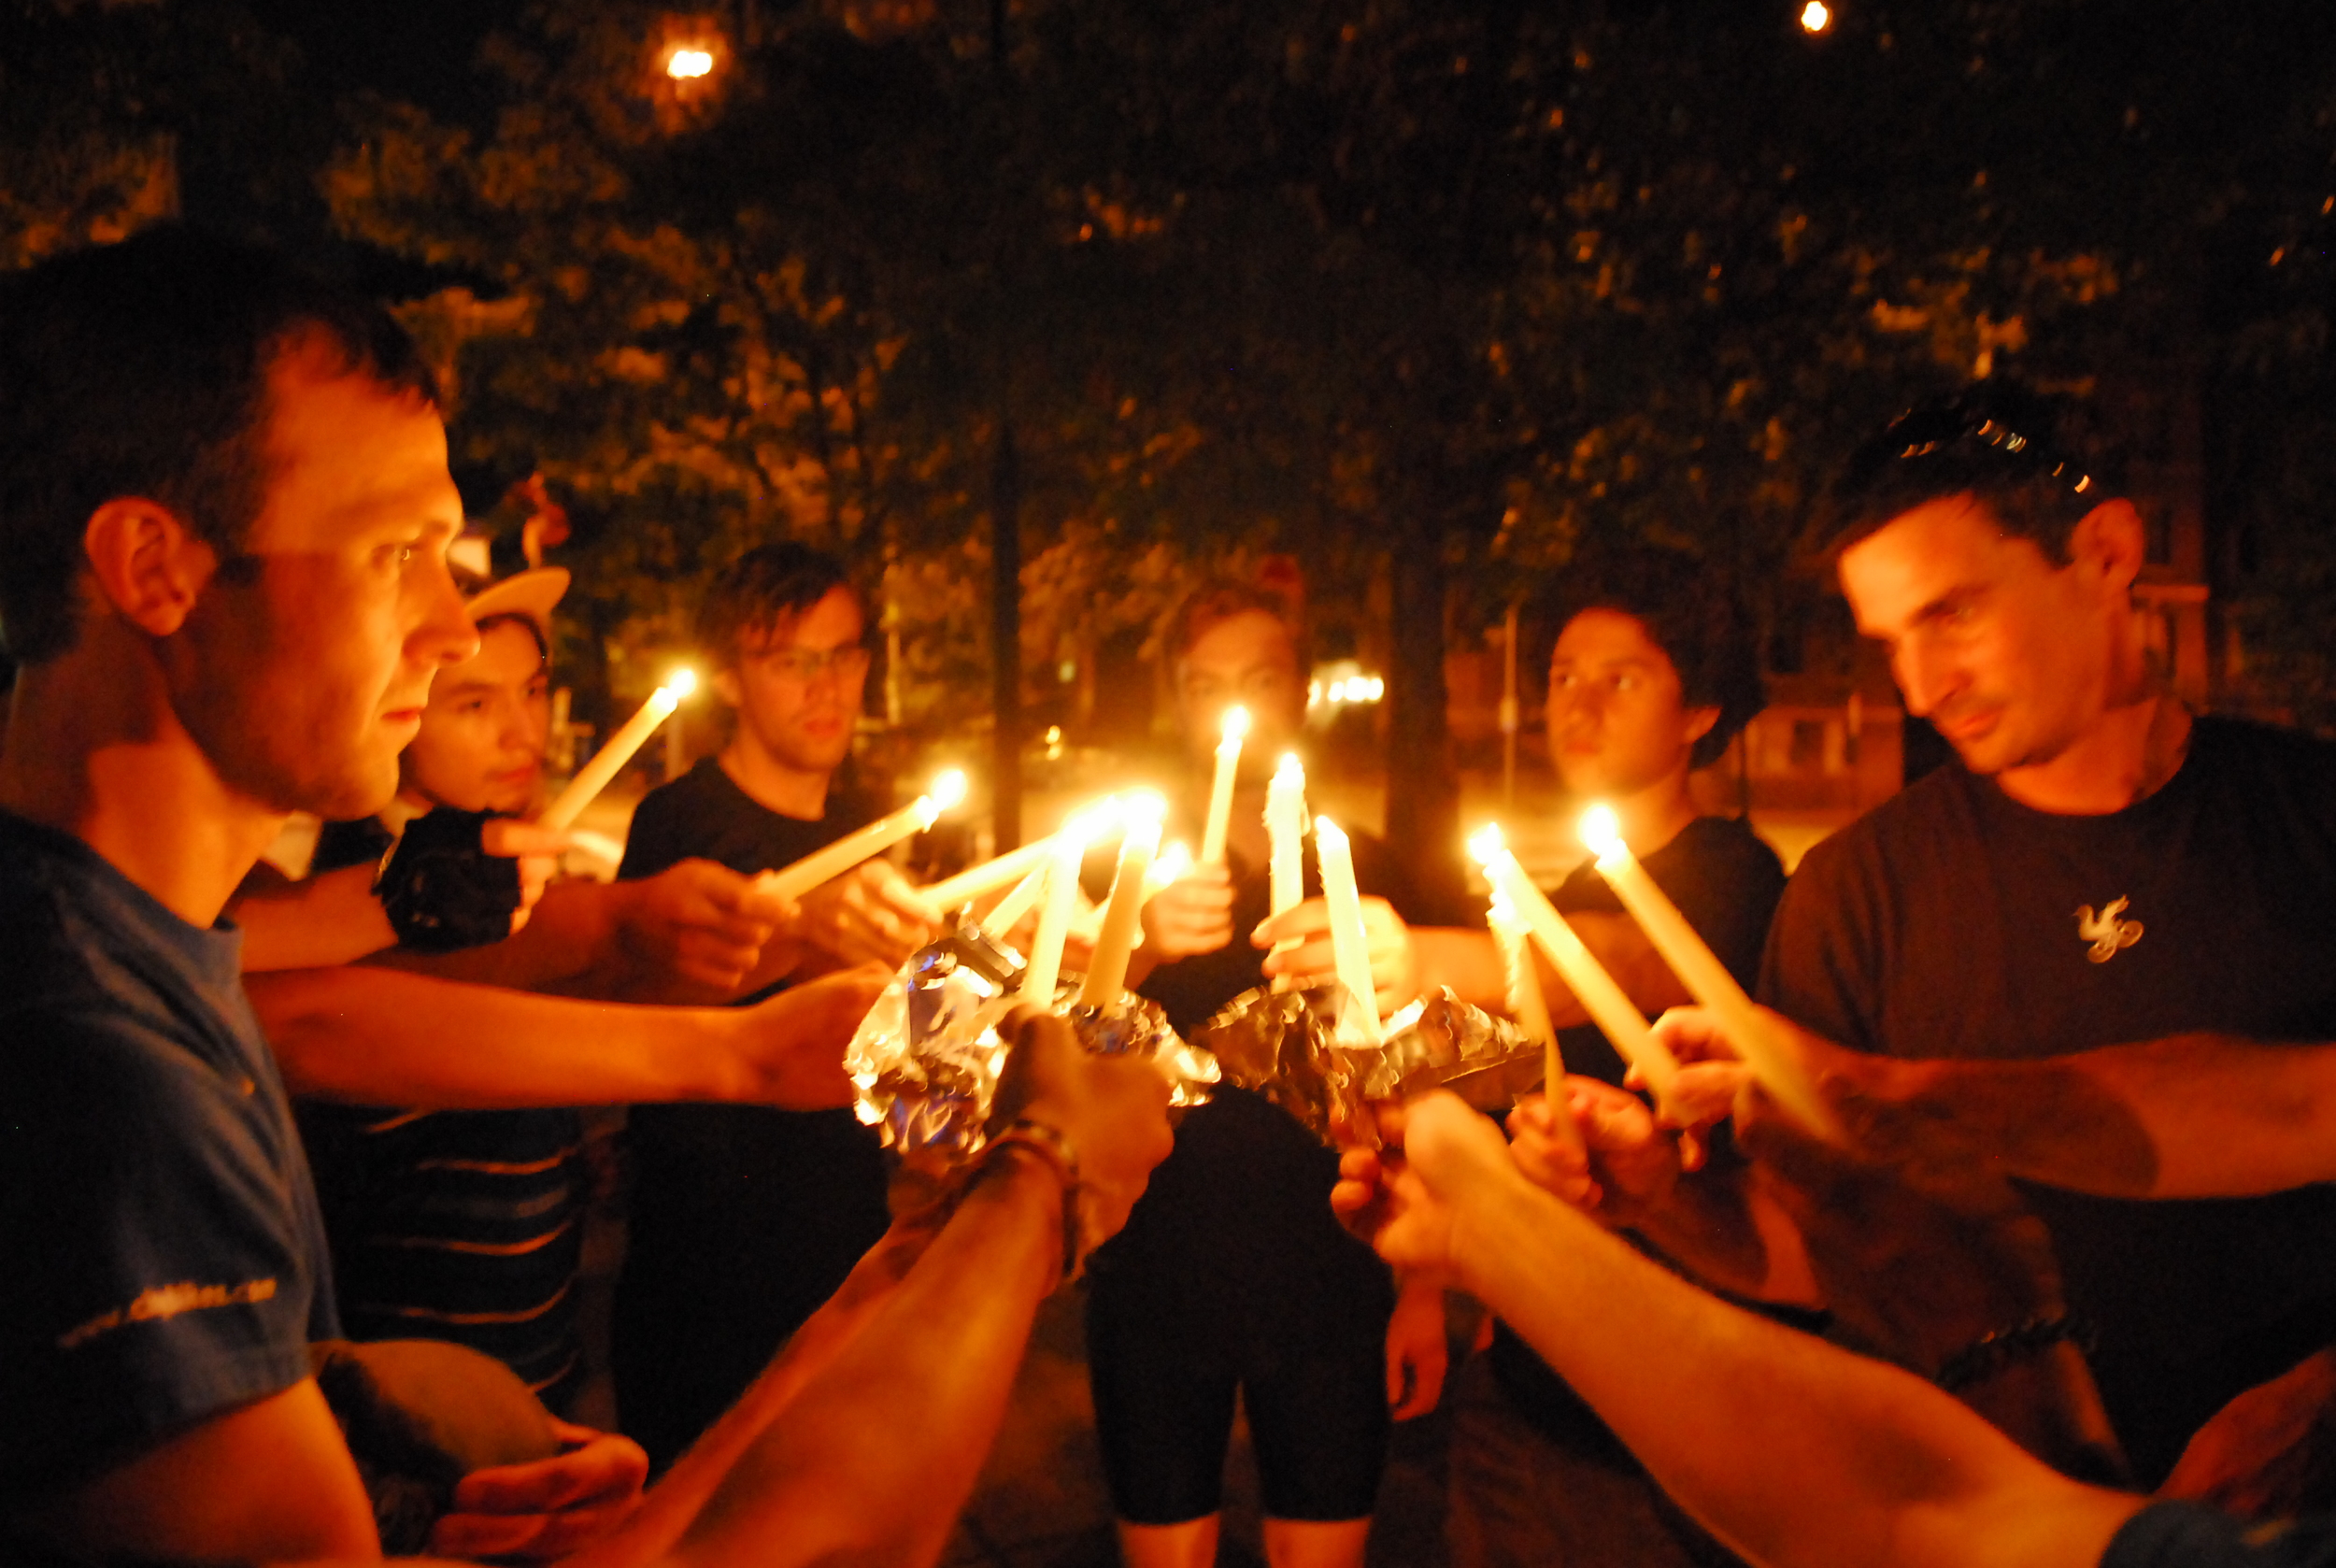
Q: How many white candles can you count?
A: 13